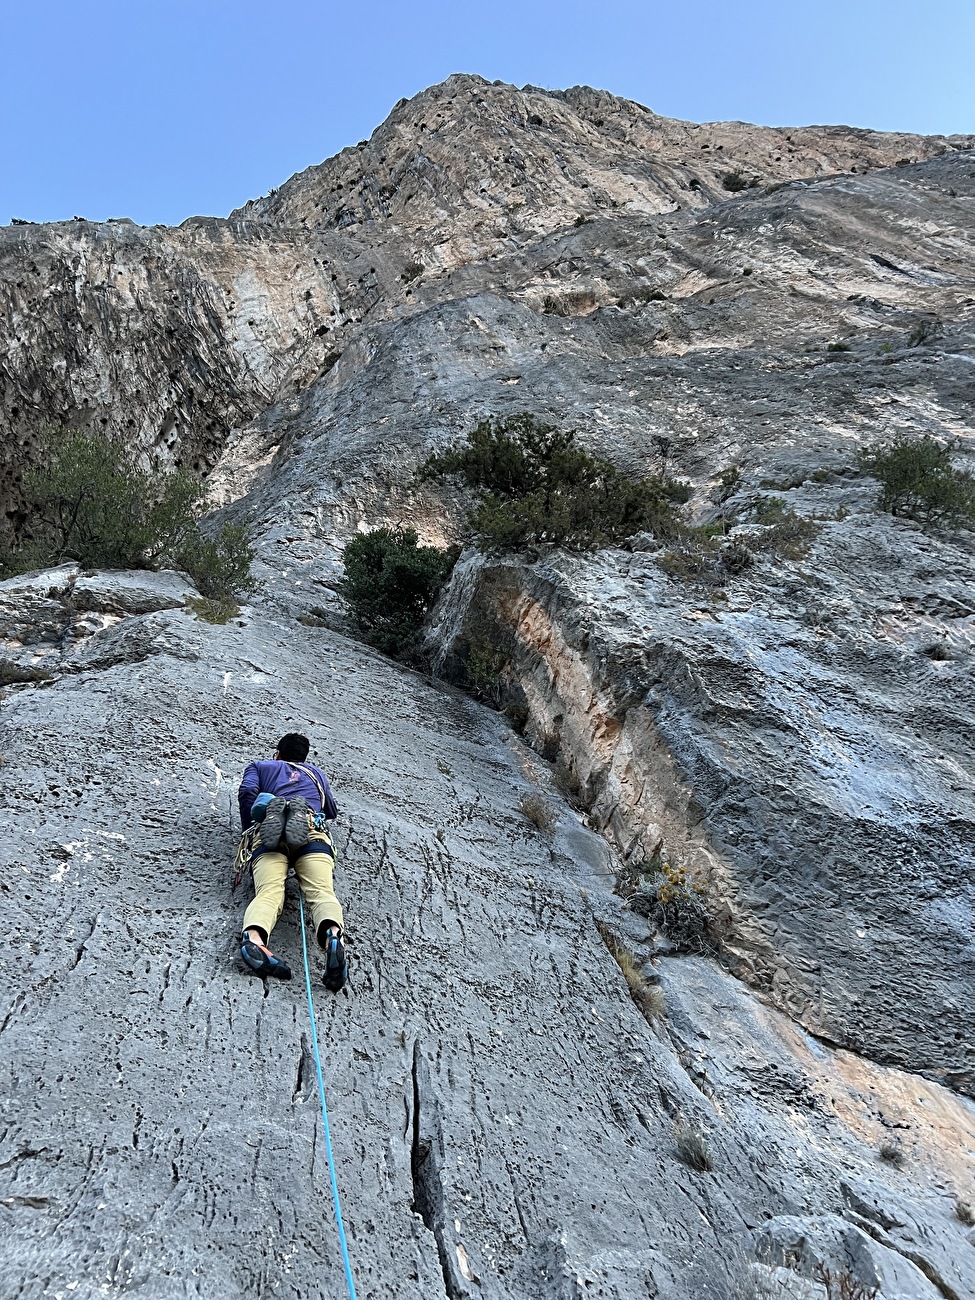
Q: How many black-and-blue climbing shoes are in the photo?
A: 2